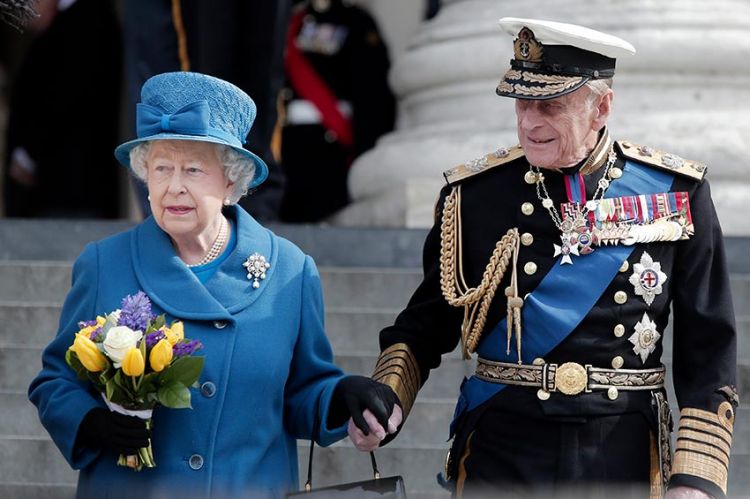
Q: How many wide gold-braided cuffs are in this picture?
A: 2